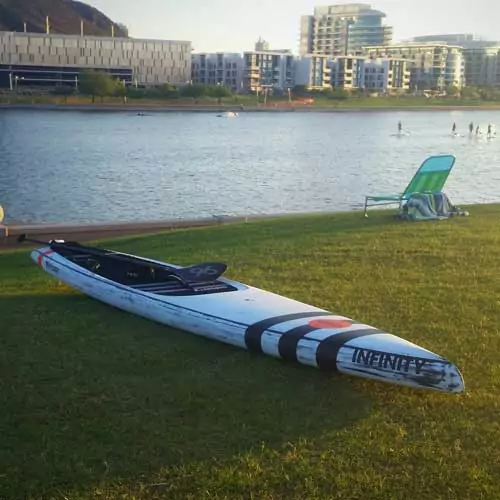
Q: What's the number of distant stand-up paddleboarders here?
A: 5